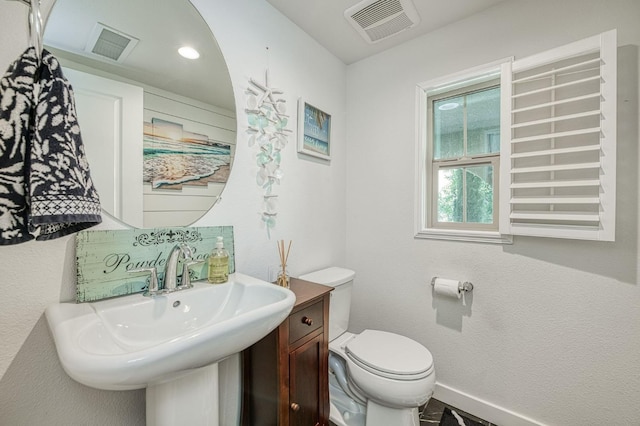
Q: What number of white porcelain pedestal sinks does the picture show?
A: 1